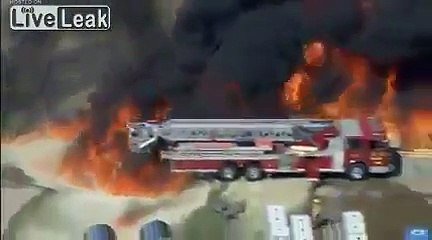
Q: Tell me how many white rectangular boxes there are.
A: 3